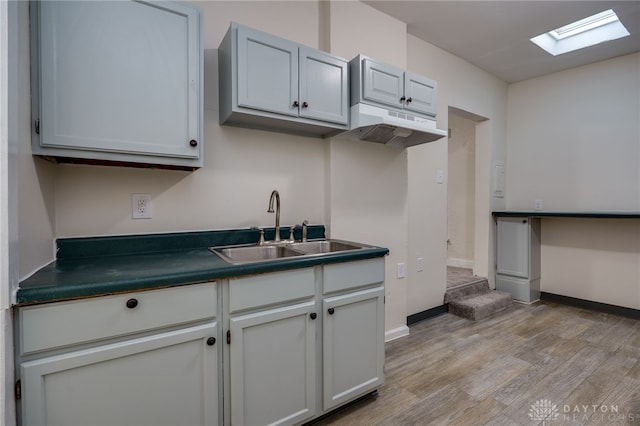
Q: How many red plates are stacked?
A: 0